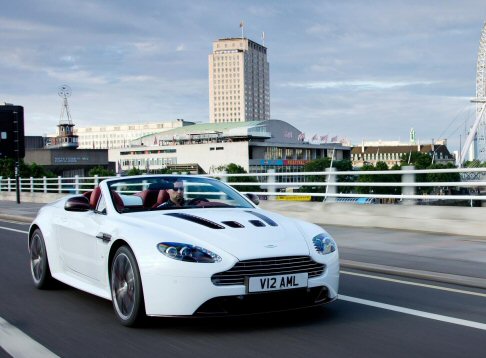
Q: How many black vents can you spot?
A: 4